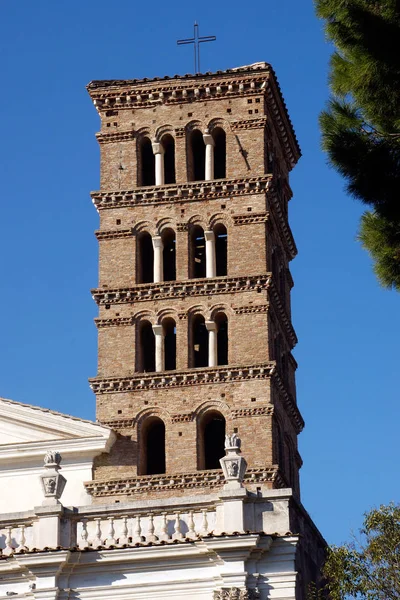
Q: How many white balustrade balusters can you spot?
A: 12